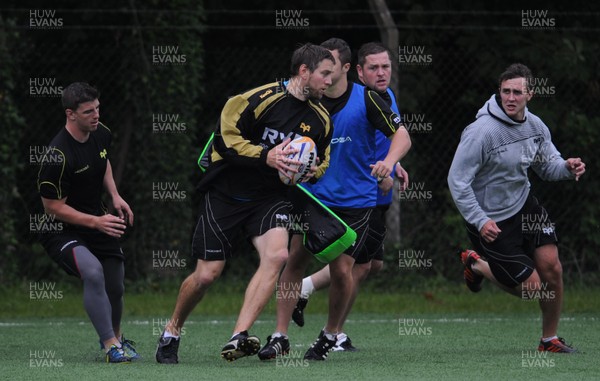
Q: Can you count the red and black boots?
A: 2